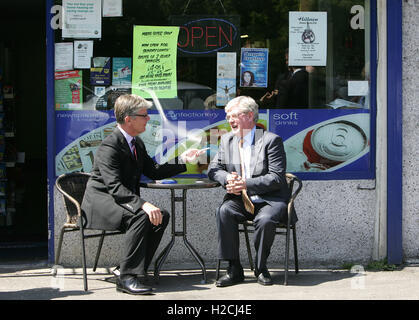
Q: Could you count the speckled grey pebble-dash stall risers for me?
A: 1